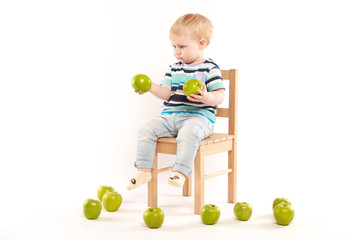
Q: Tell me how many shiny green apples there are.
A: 10